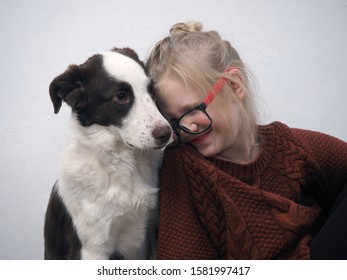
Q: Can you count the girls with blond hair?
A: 1